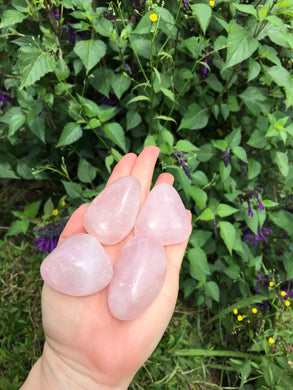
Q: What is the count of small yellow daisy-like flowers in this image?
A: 11